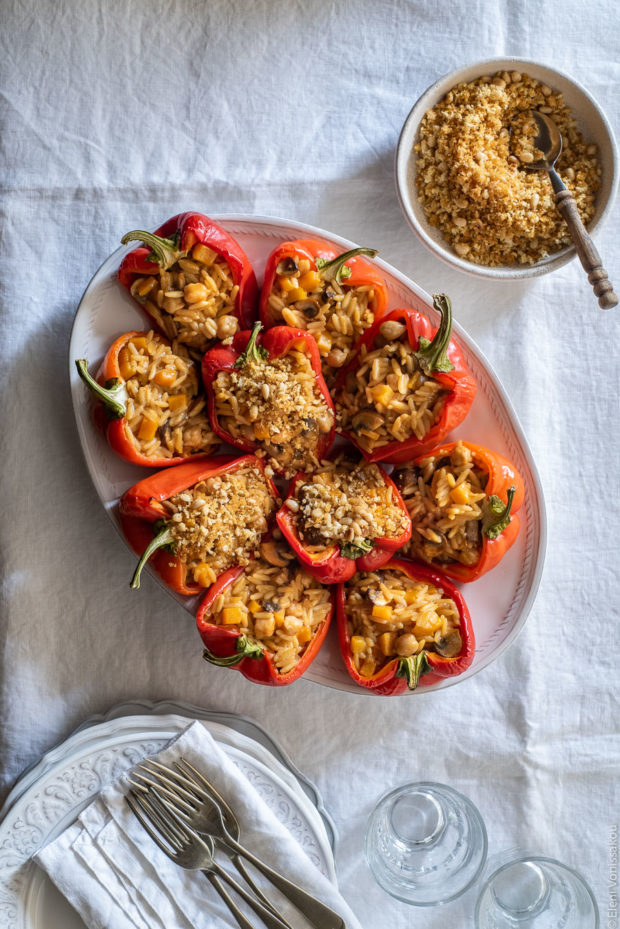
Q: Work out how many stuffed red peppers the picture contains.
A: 10